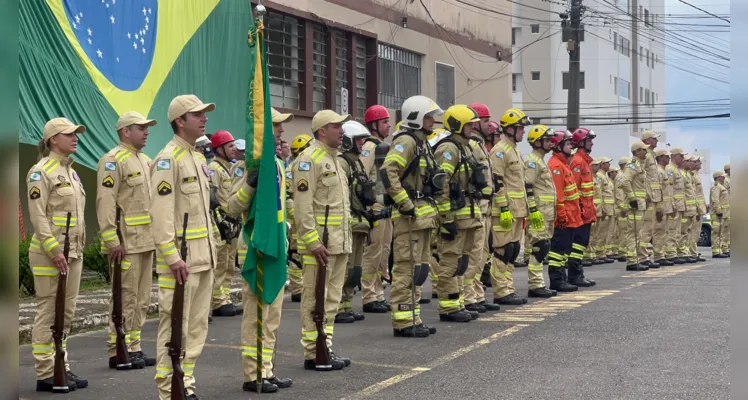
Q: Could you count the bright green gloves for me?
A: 2